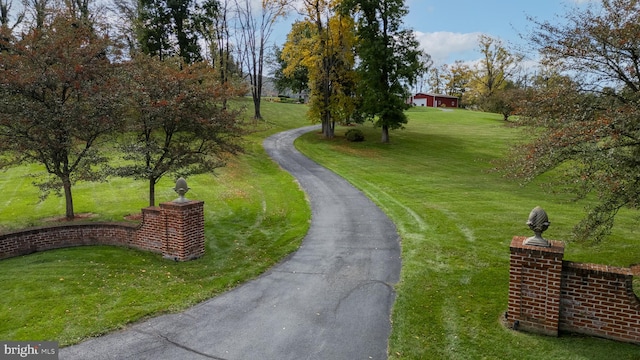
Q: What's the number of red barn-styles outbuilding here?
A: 1